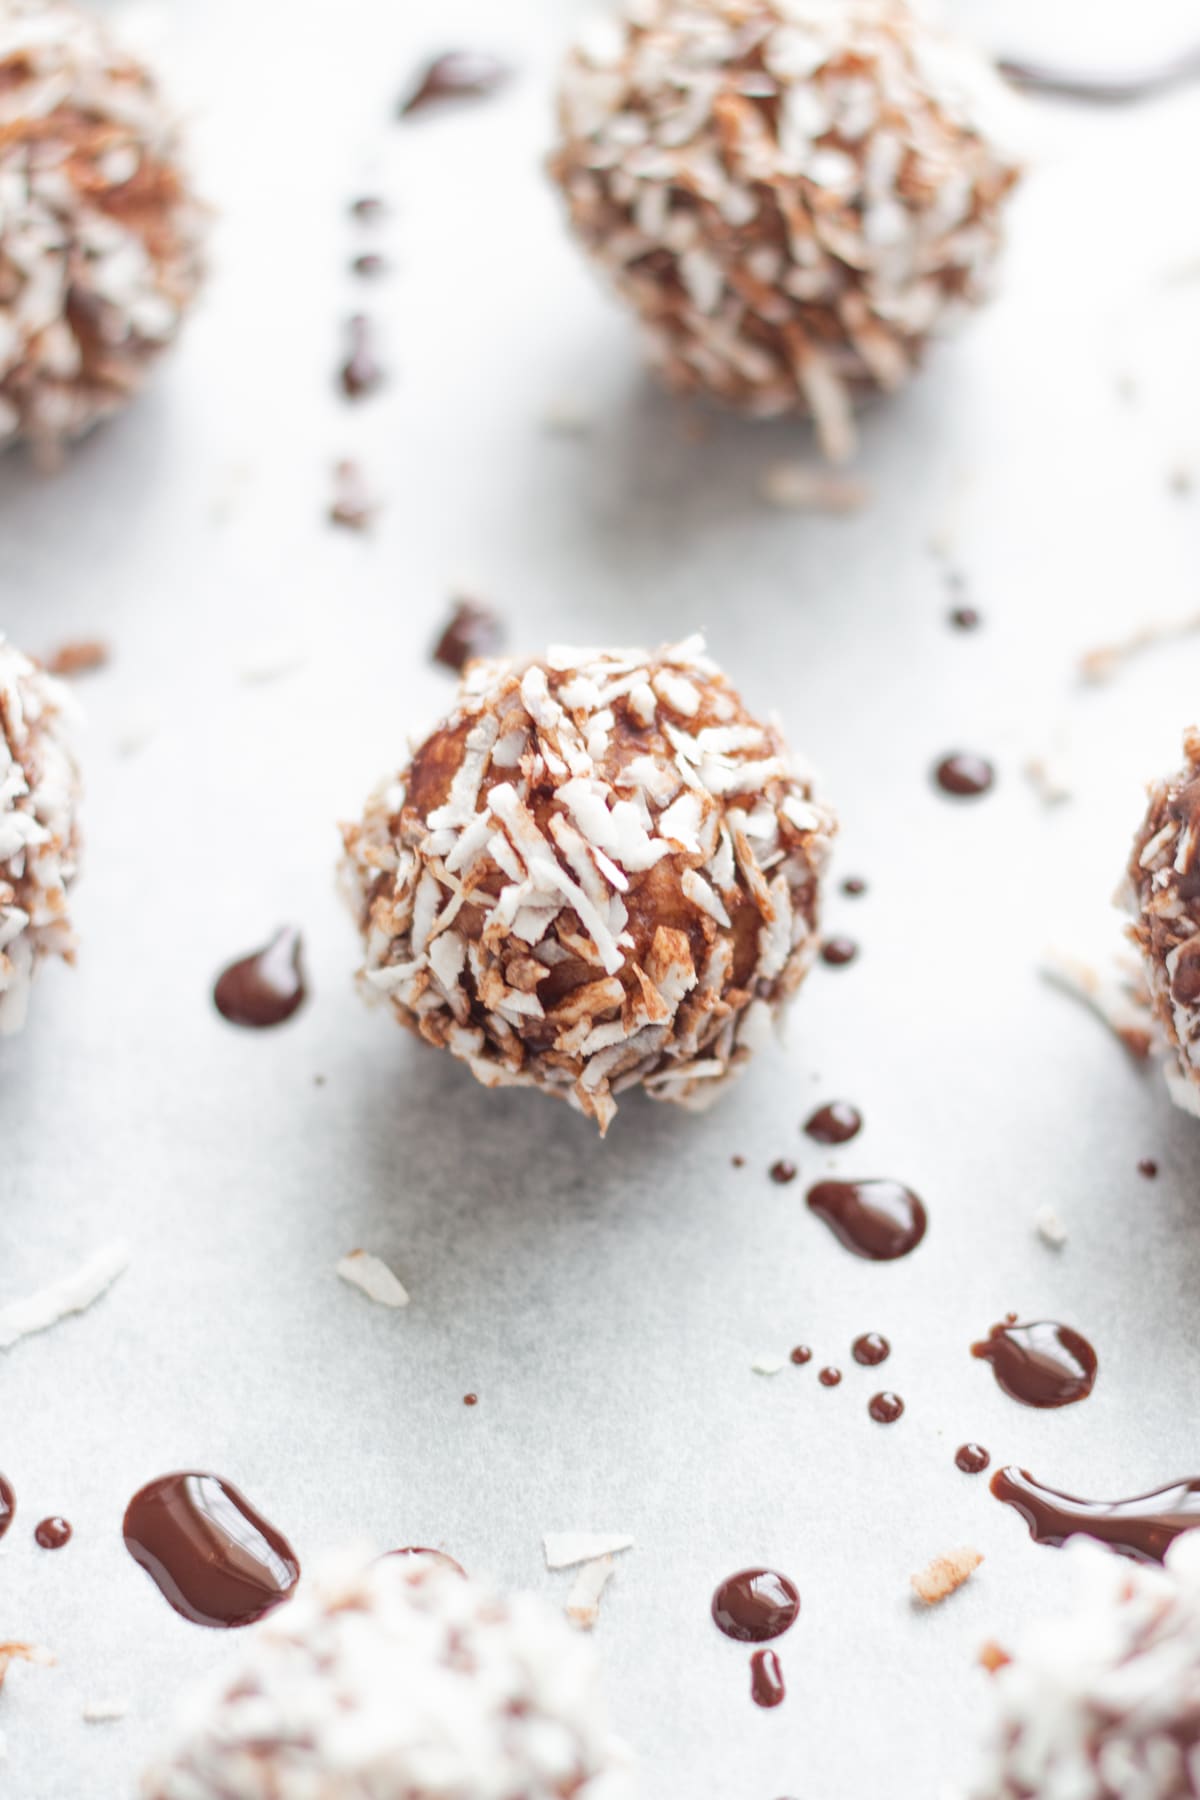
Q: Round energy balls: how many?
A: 7